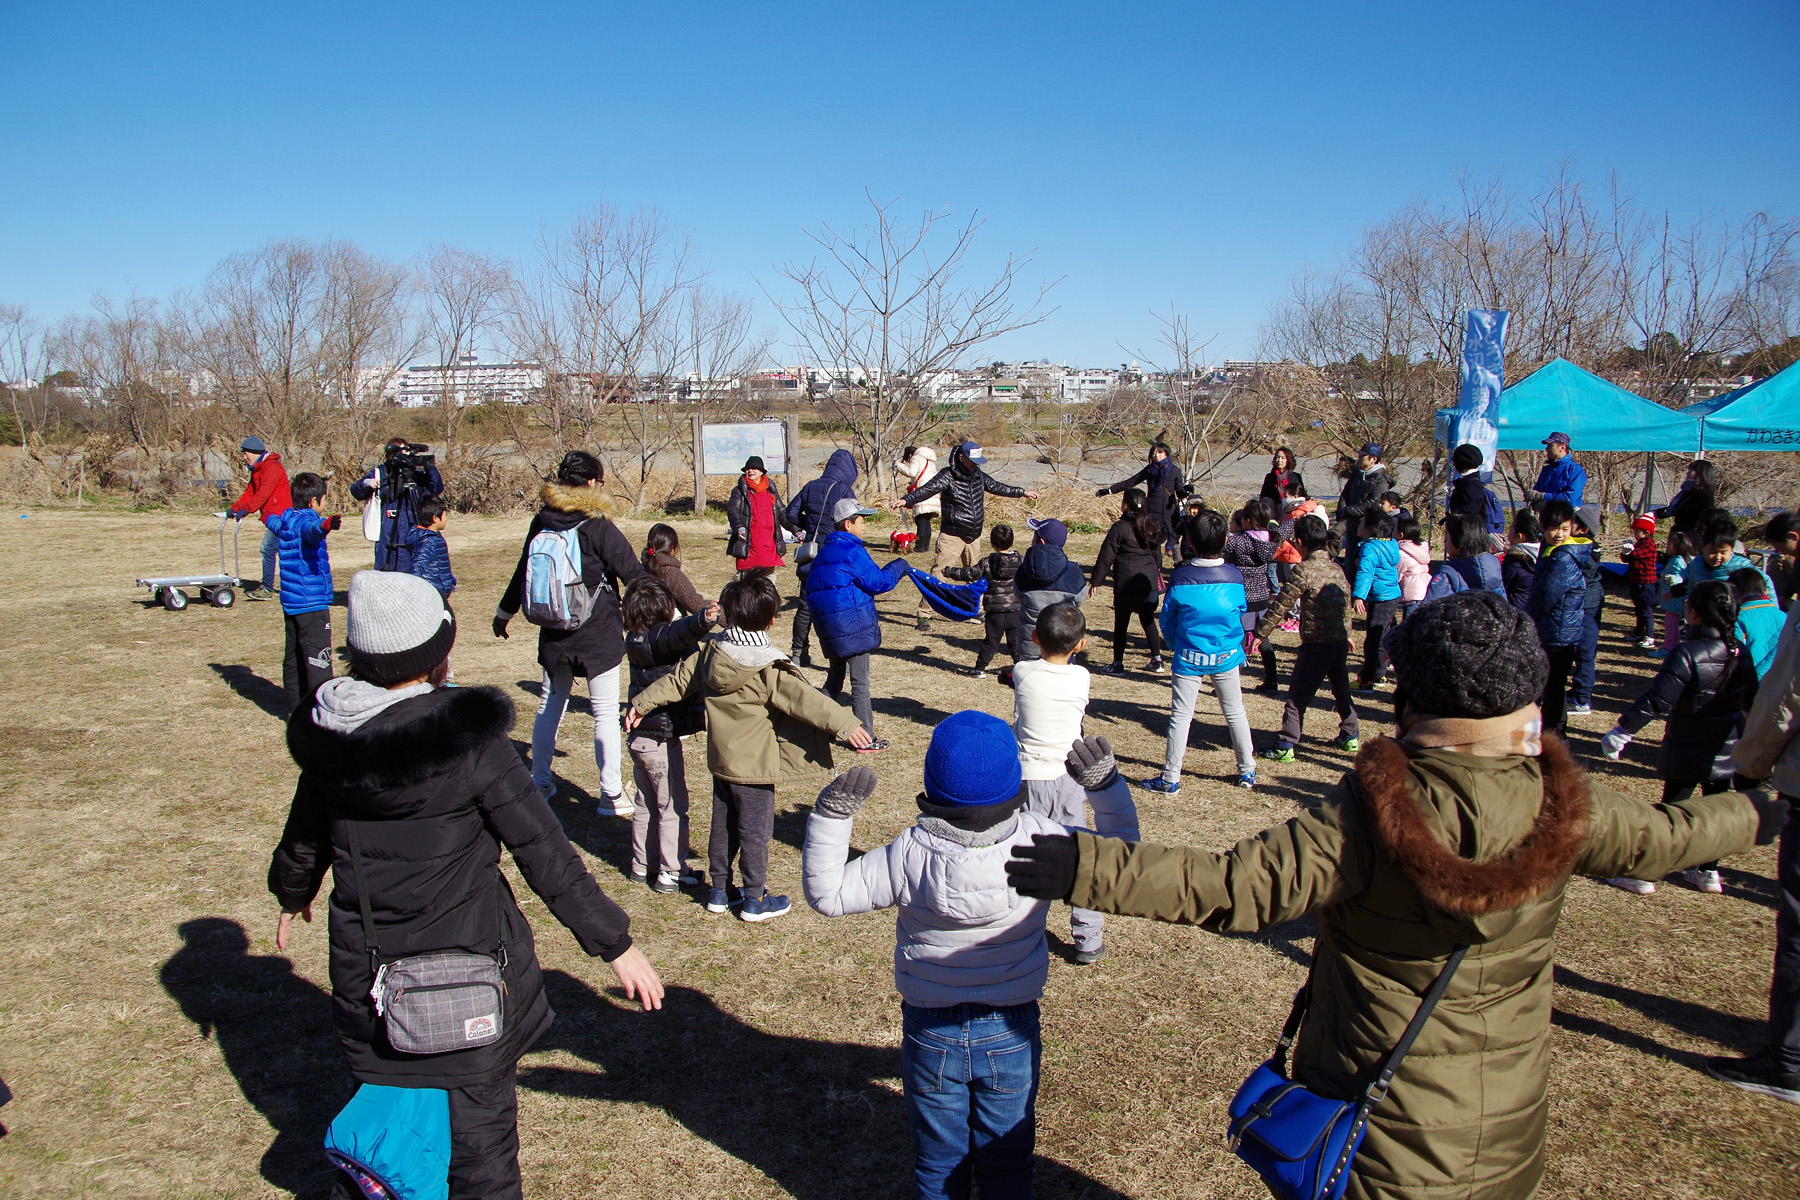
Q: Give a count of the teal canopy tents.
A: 2